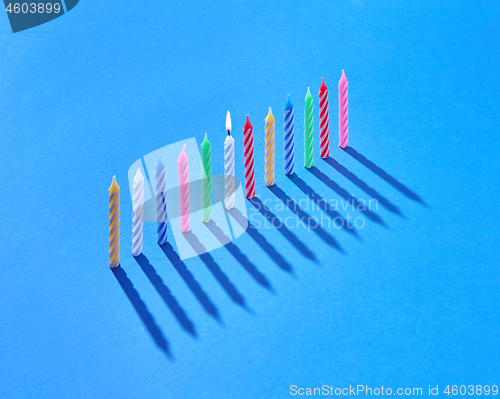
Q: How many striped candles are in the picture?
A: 12